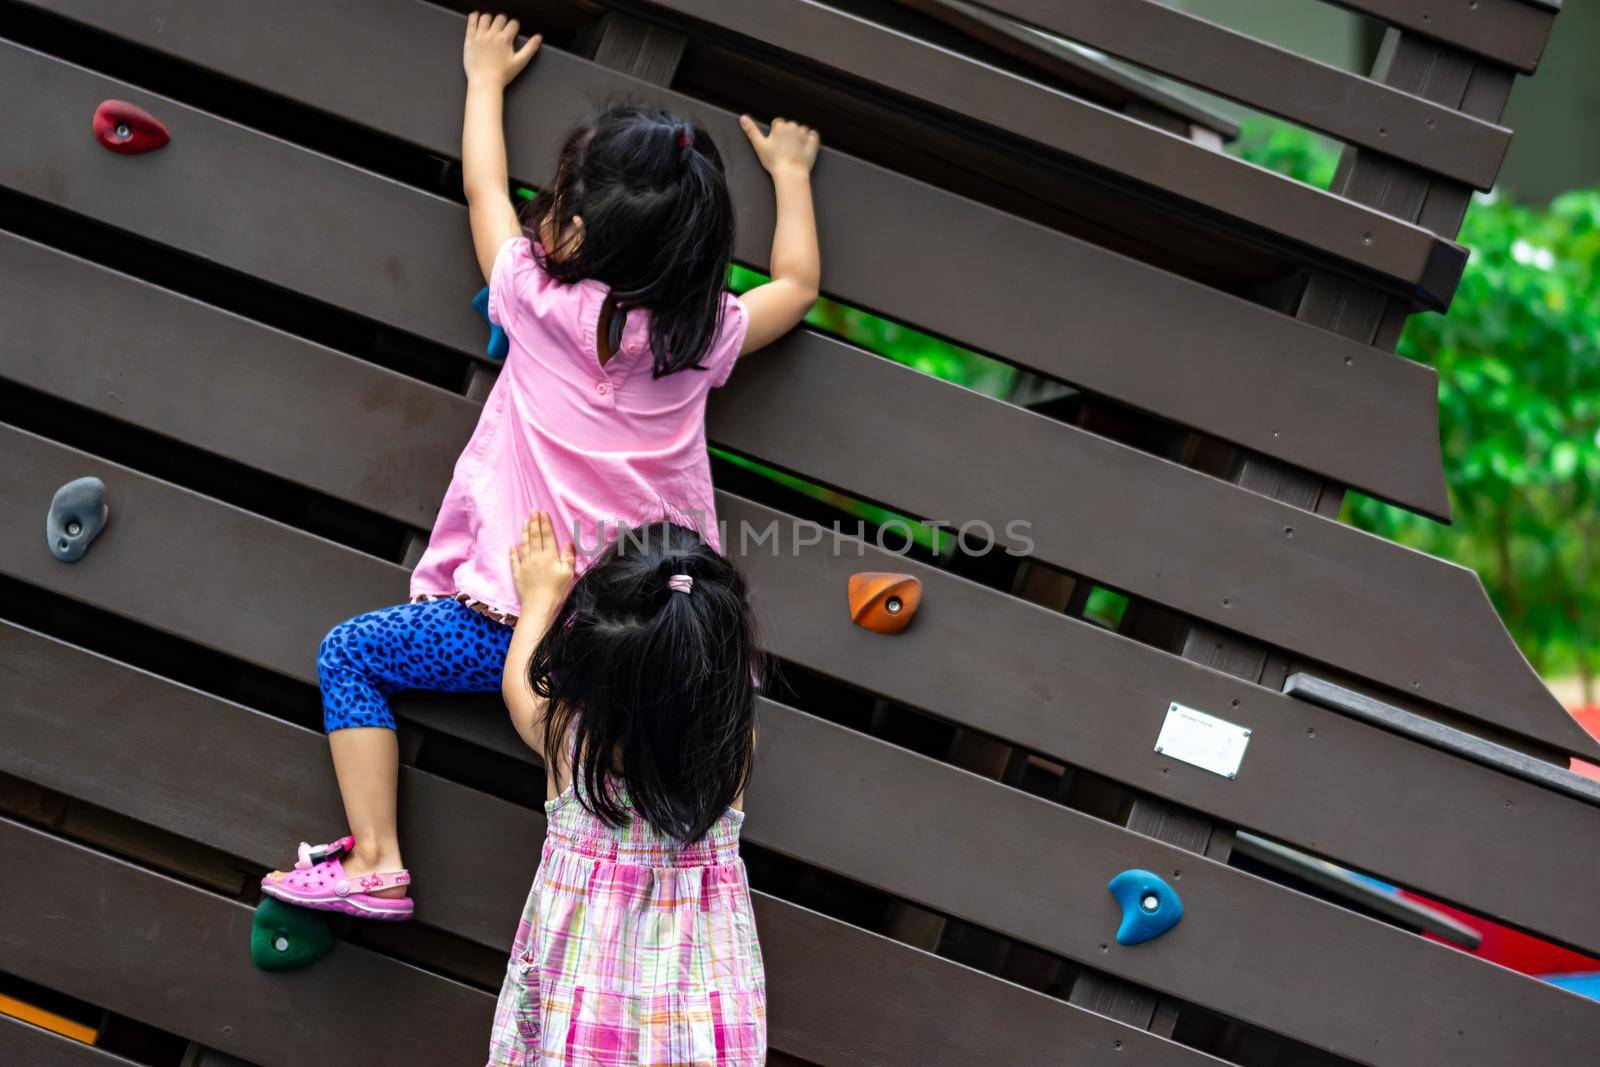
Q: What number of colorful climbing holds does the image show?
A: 6